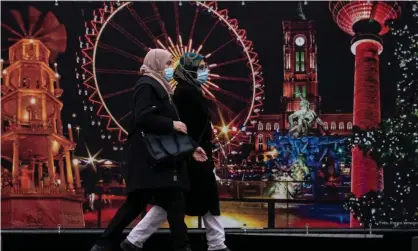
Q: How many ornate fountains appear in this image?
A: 1